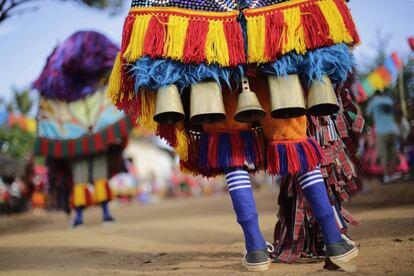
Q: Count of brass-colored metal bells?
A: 5